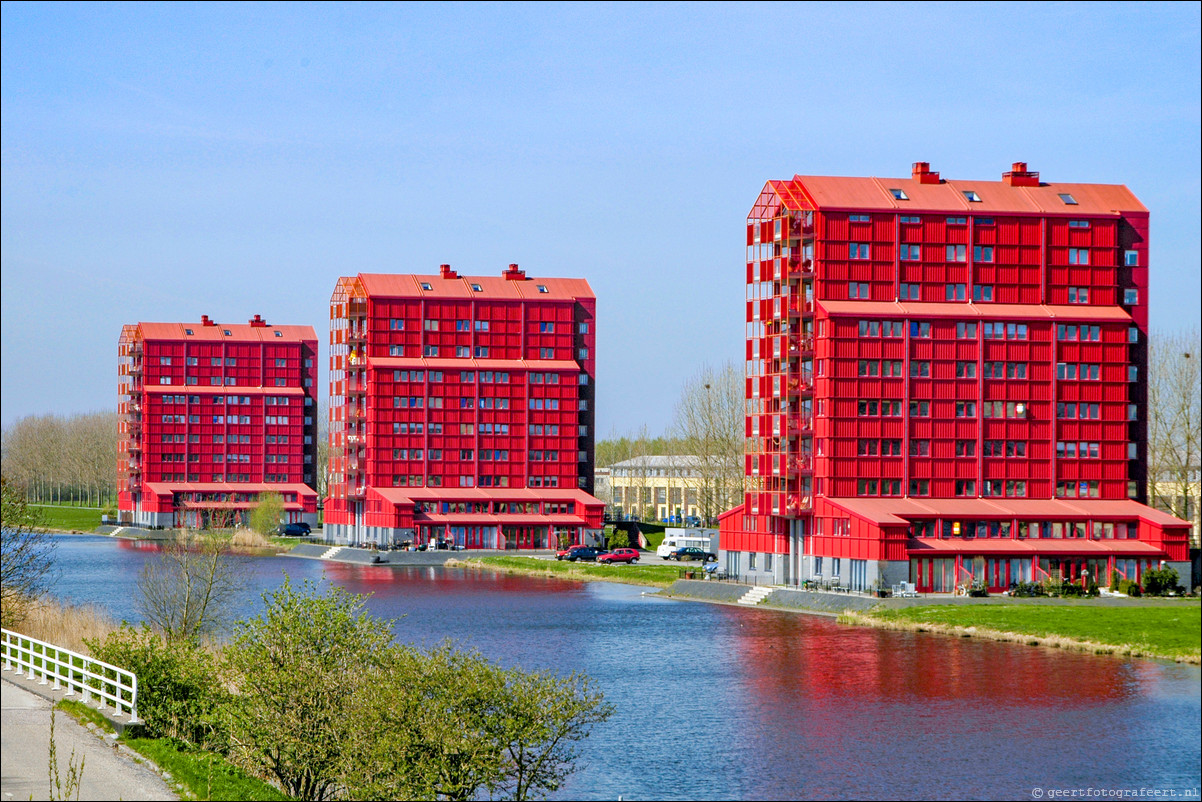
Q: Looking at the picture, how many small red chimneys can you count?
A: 6